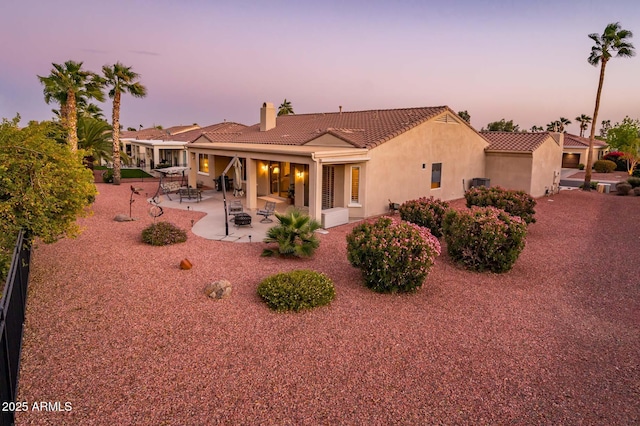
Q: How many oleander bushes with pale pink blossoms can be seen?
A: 4